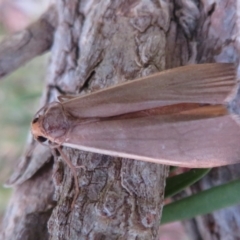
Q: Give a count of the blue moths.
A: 0